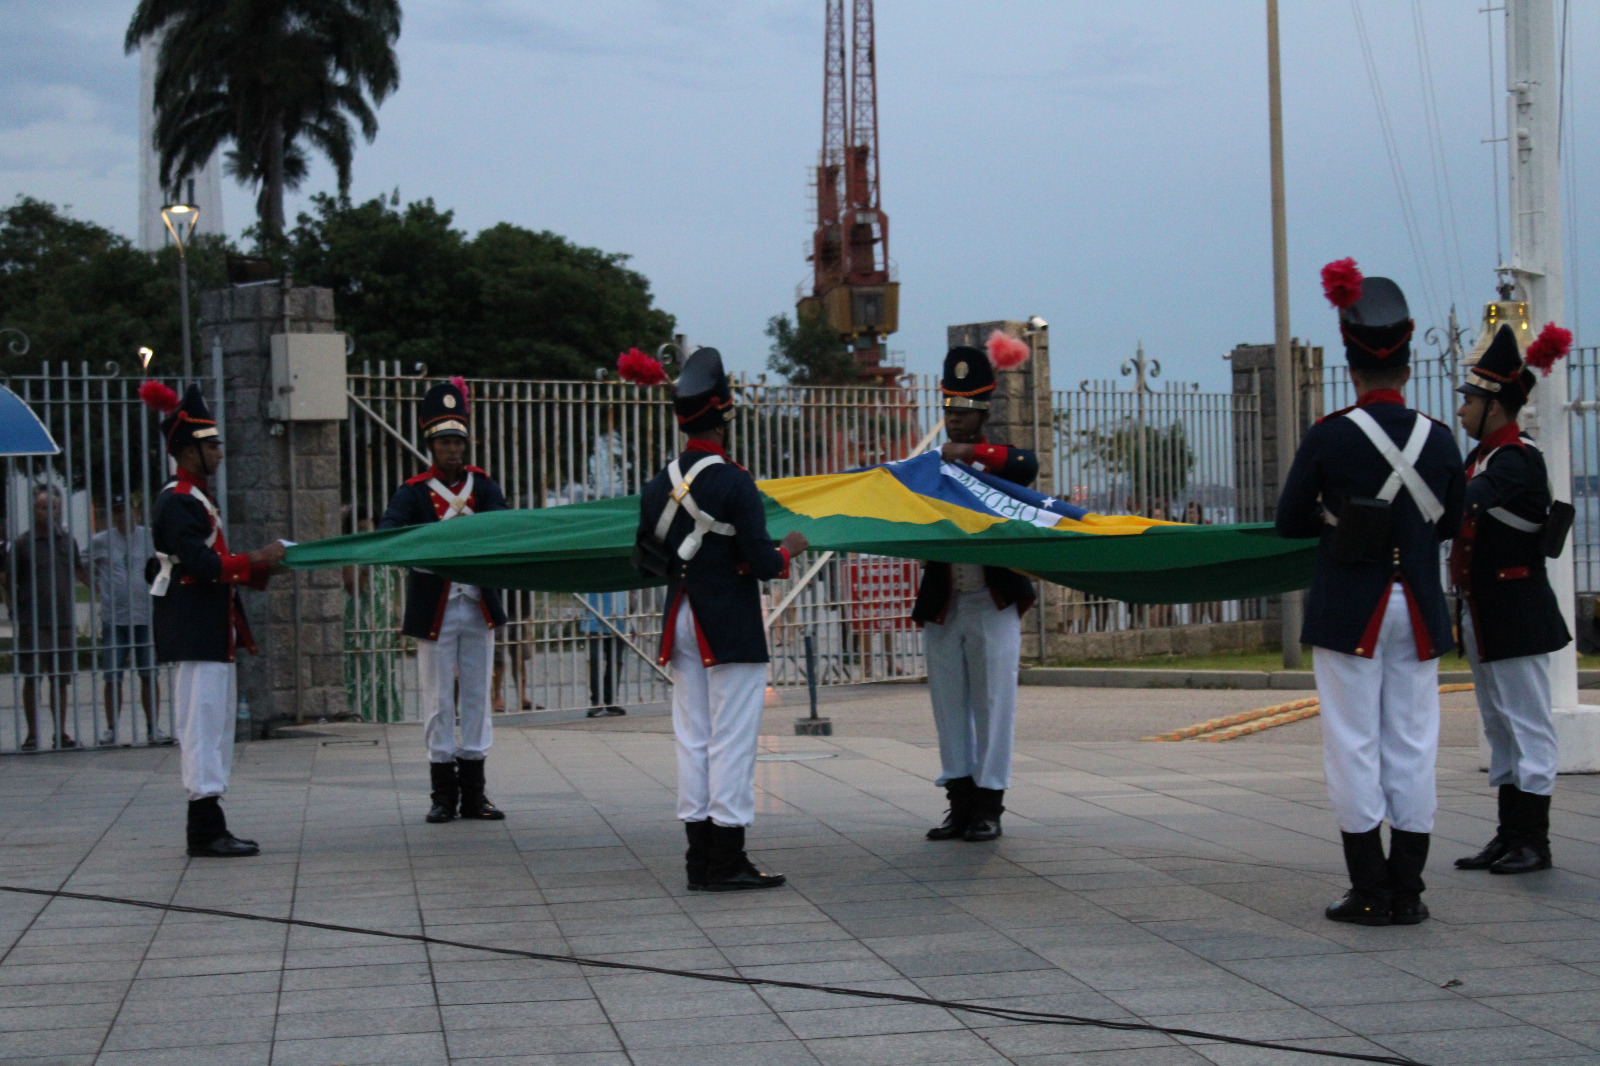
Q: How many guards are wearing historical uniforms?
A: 6